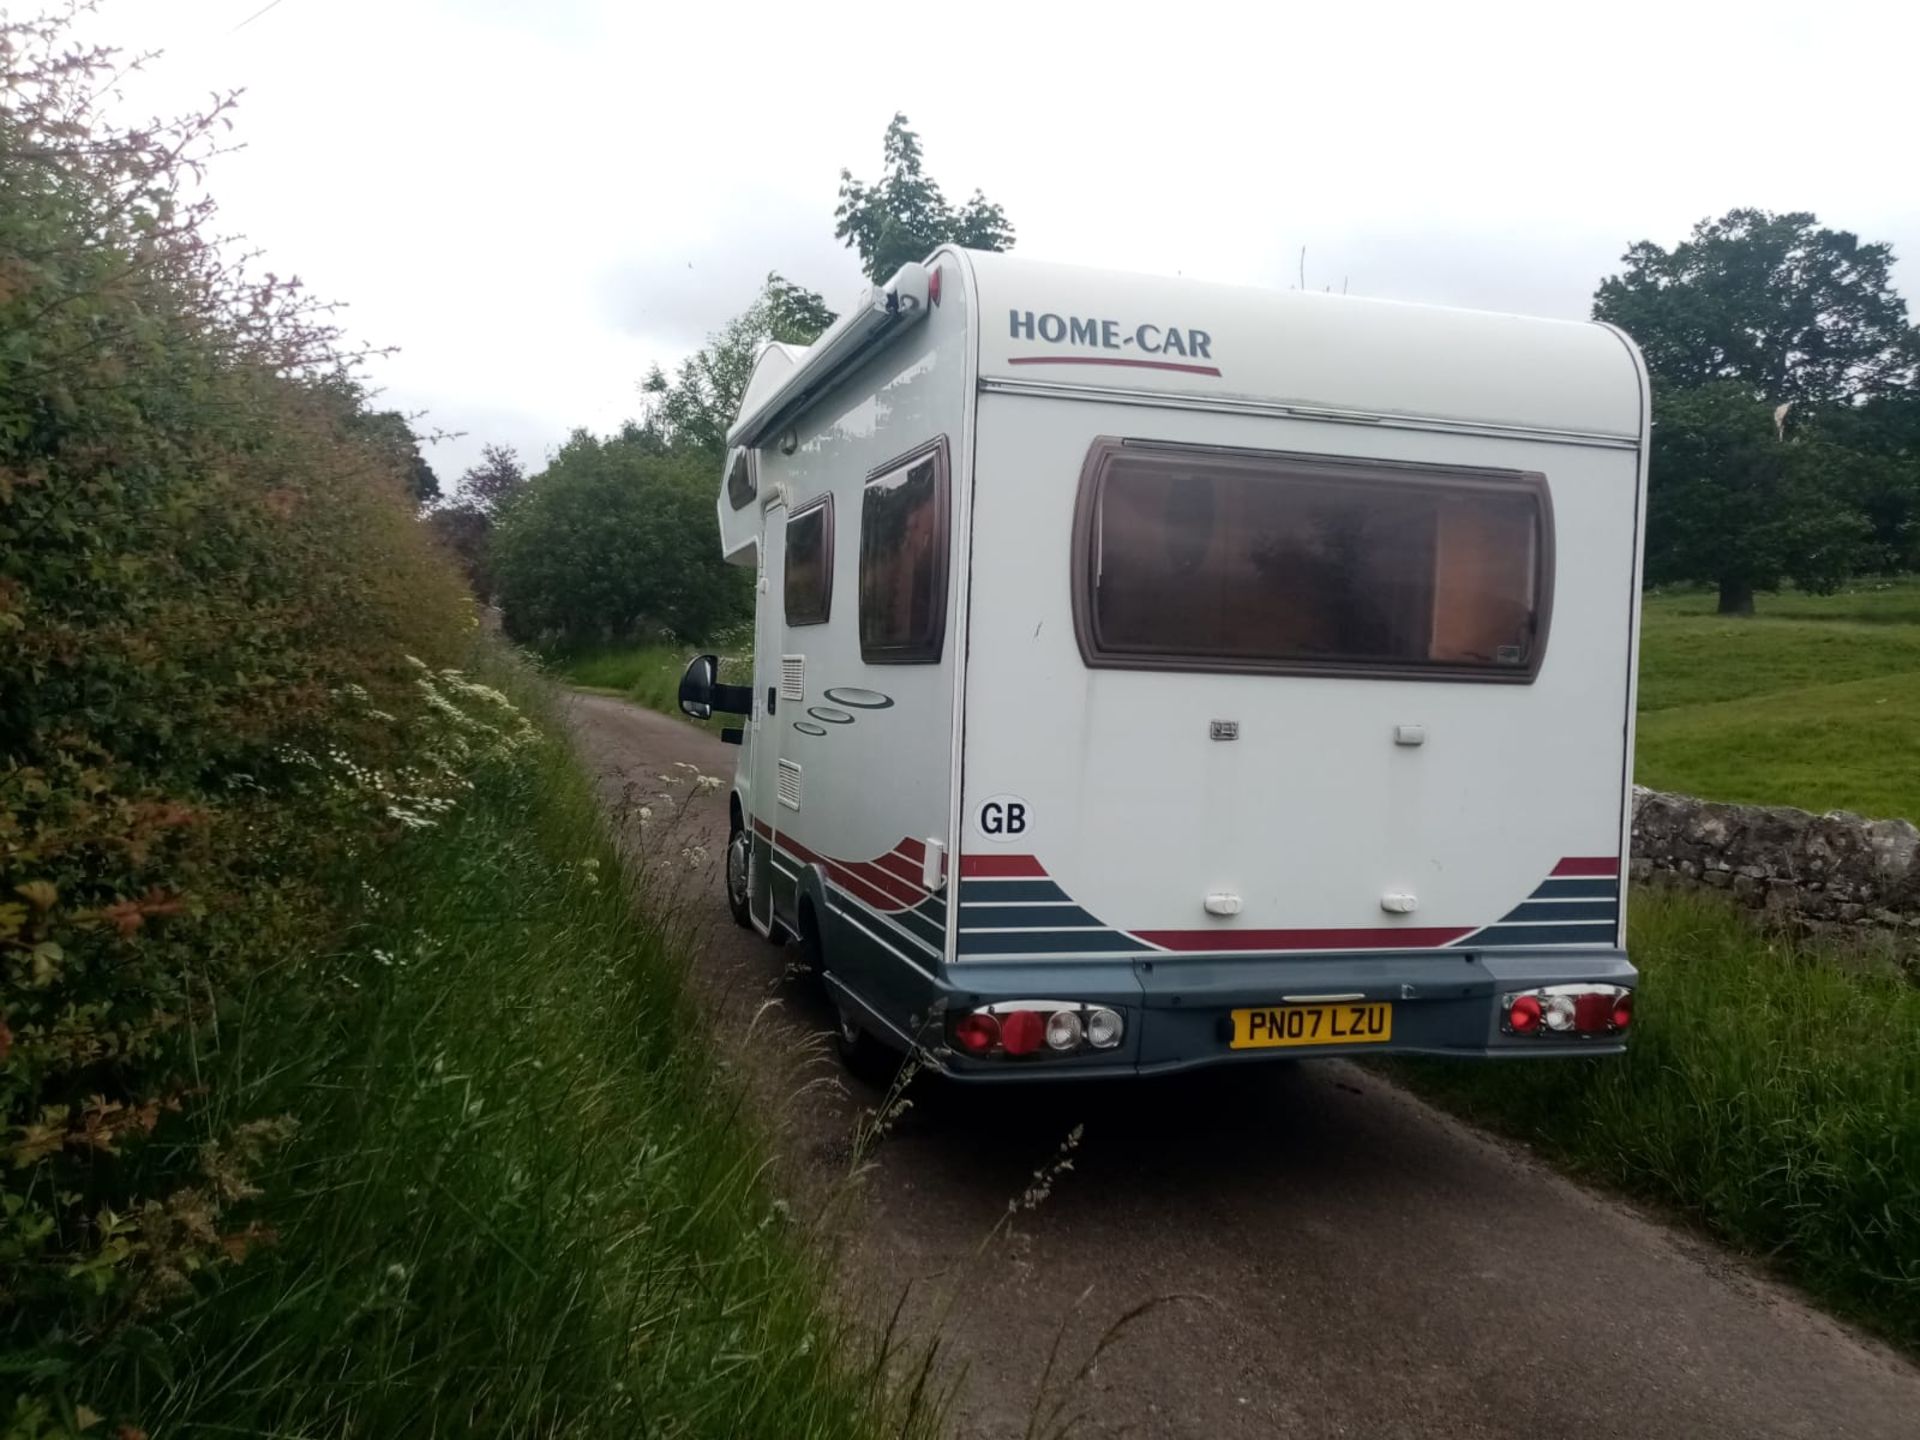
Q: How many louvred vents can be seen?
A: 2